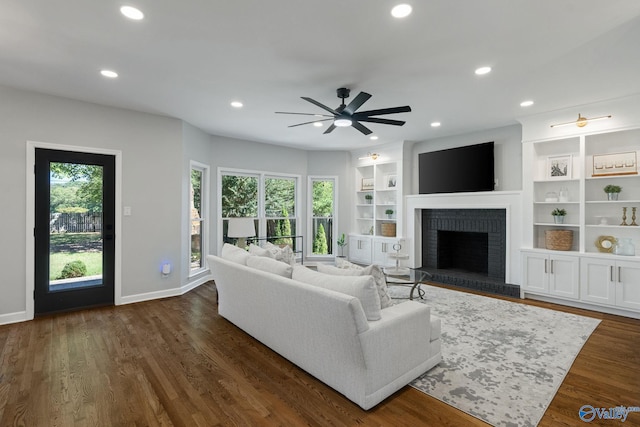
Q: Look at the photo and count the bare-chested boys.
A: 0